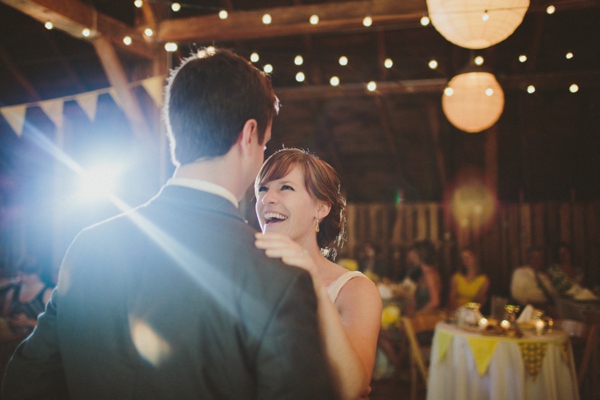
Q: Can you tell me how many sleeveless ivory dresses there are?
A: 1